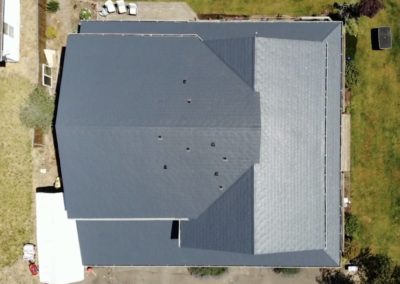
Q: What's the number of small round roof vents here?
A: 9